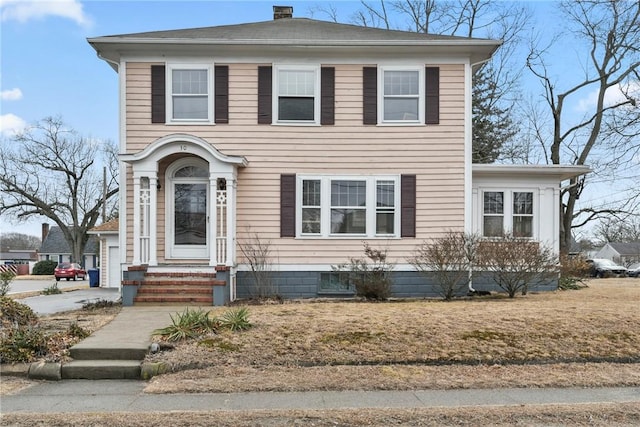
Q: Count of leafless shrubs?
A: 4